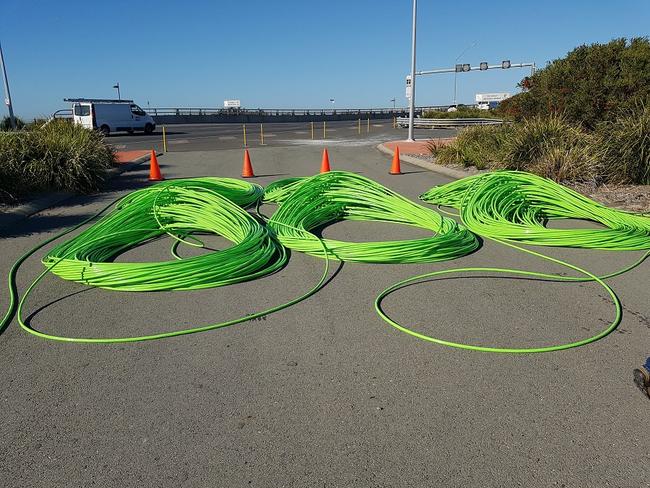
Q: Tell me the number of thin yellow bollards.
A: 8